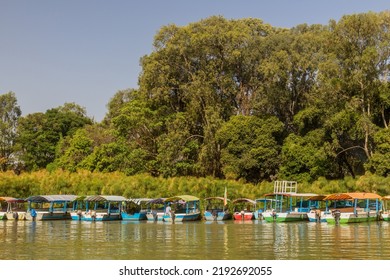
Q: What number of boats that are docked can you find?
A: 15